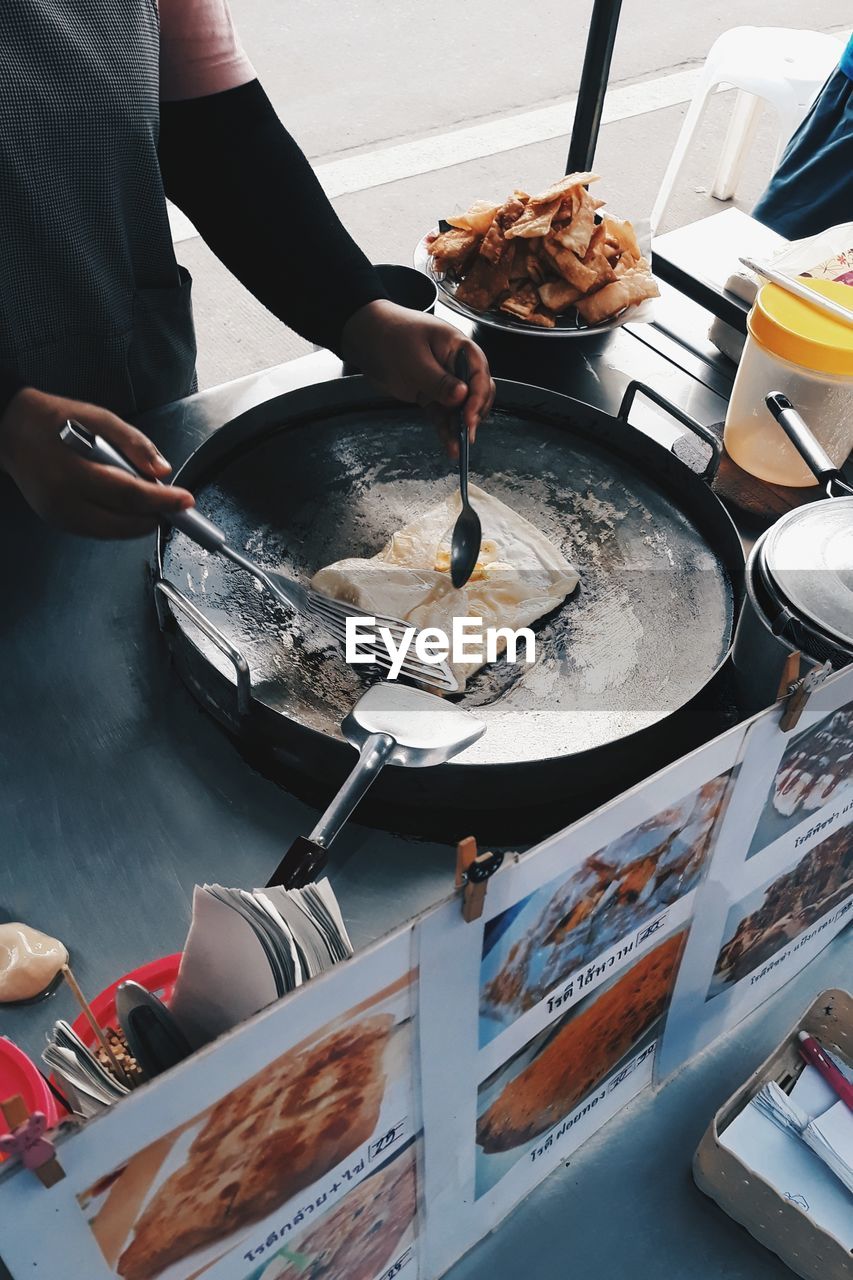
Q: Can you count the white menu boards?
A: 3